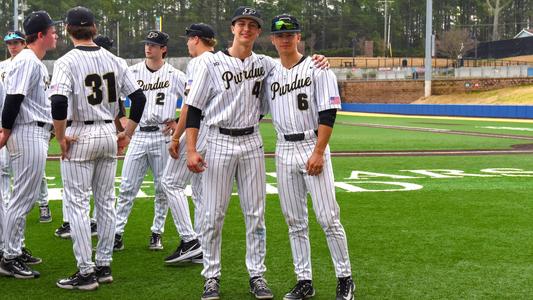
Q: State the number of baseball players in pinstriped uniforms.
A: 8